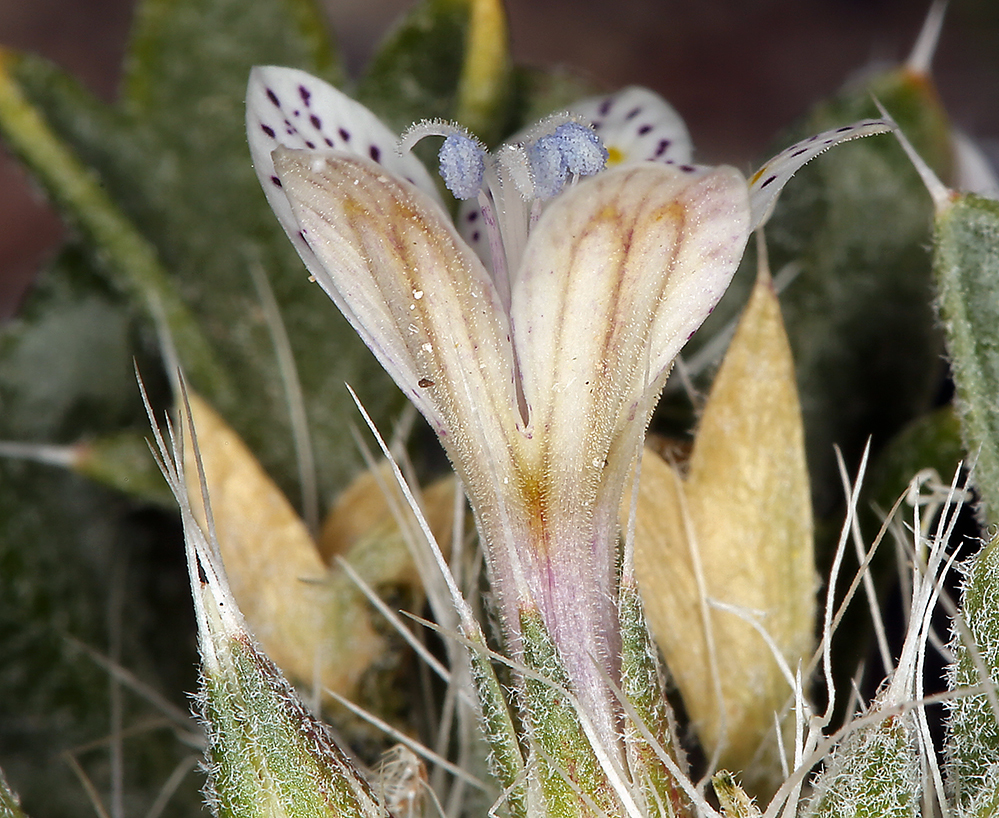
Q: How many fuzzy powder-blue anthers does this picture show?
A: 3